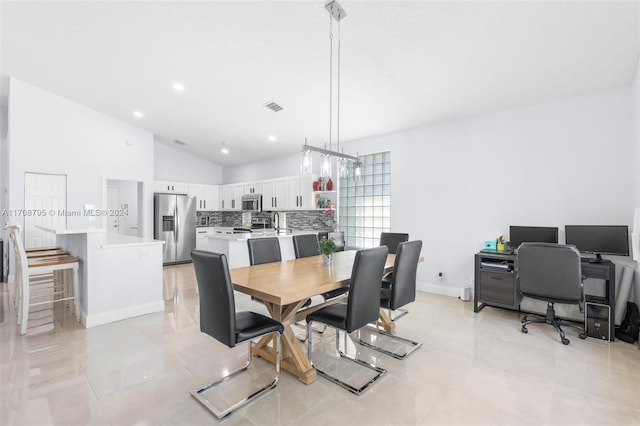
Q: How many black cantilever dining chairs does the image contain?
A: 6